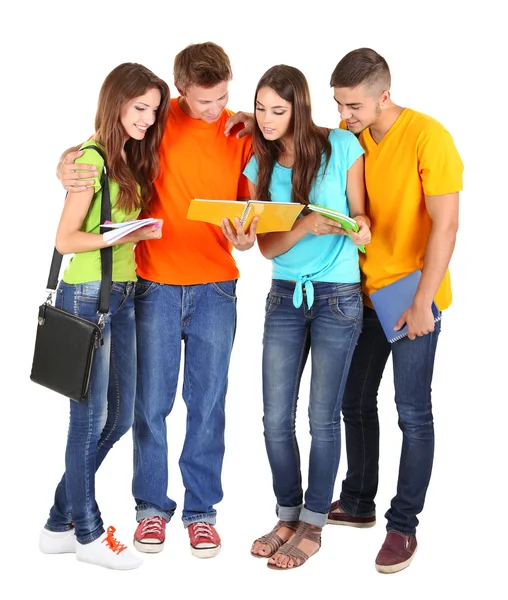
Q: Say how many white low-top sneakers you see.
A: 2